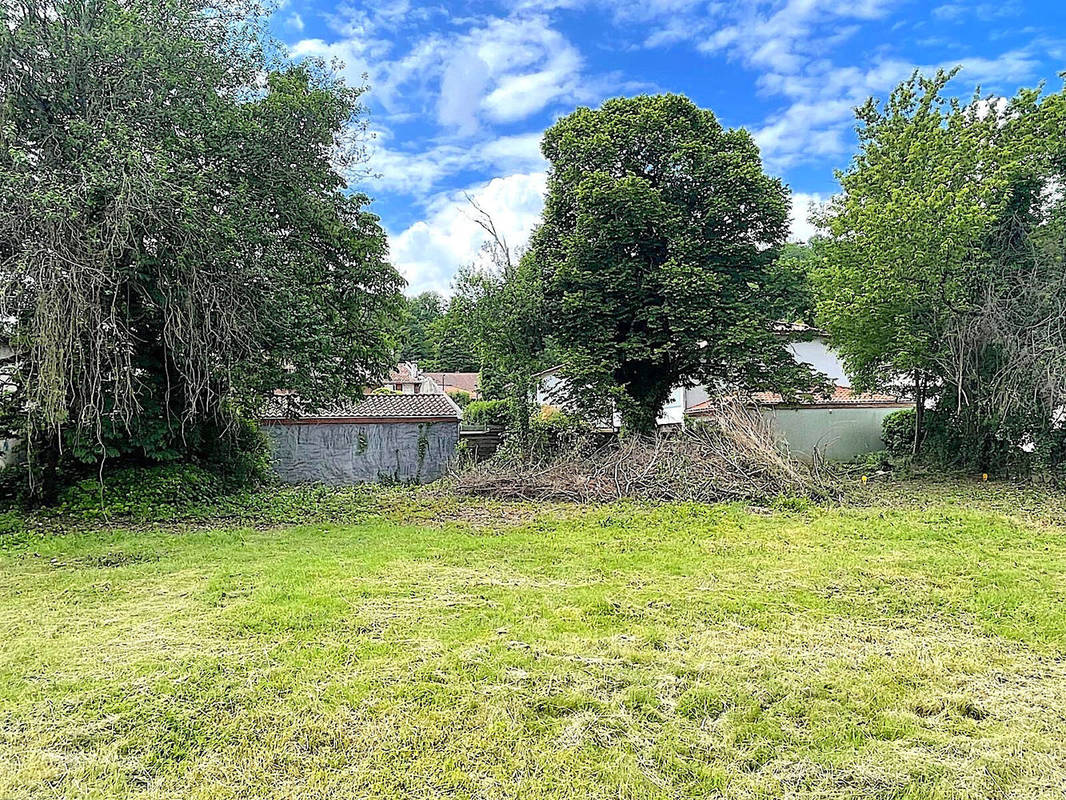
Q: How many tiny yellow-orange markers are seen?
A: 2